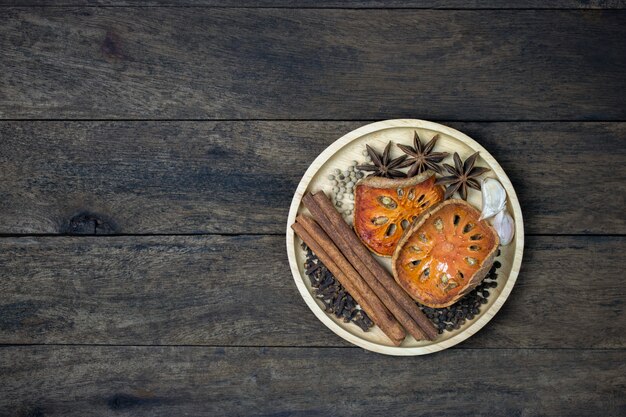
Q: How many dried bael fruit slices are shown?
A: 2